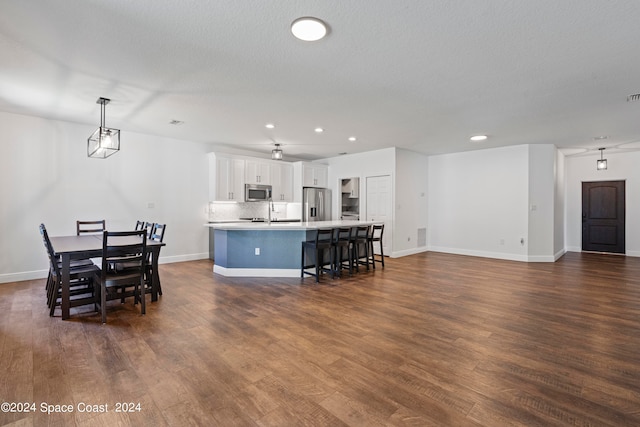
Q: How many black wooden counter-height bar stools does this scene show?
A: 4